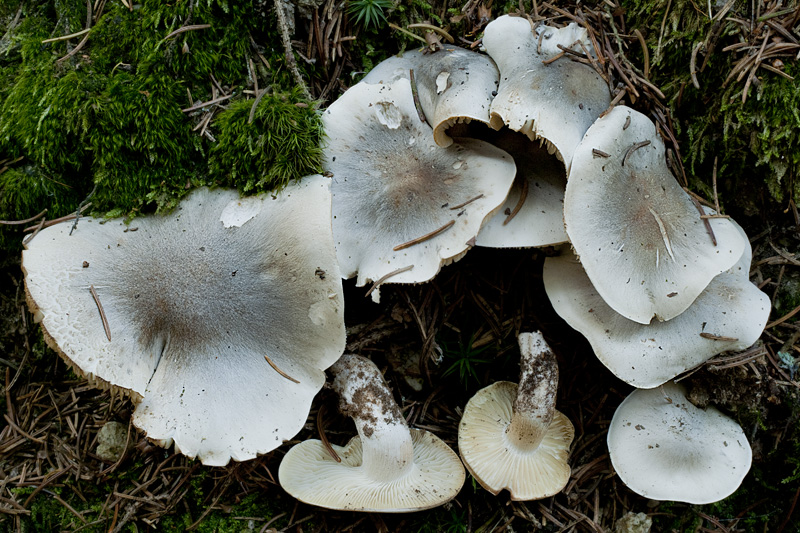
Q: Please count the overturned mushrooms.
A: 2